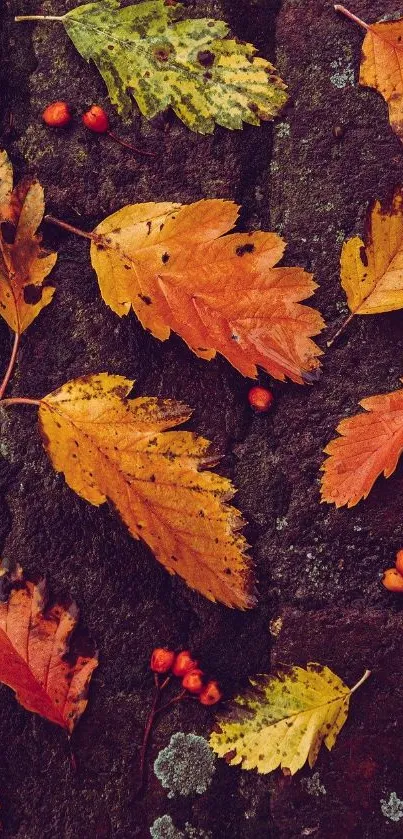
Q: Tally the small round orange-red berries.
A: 9